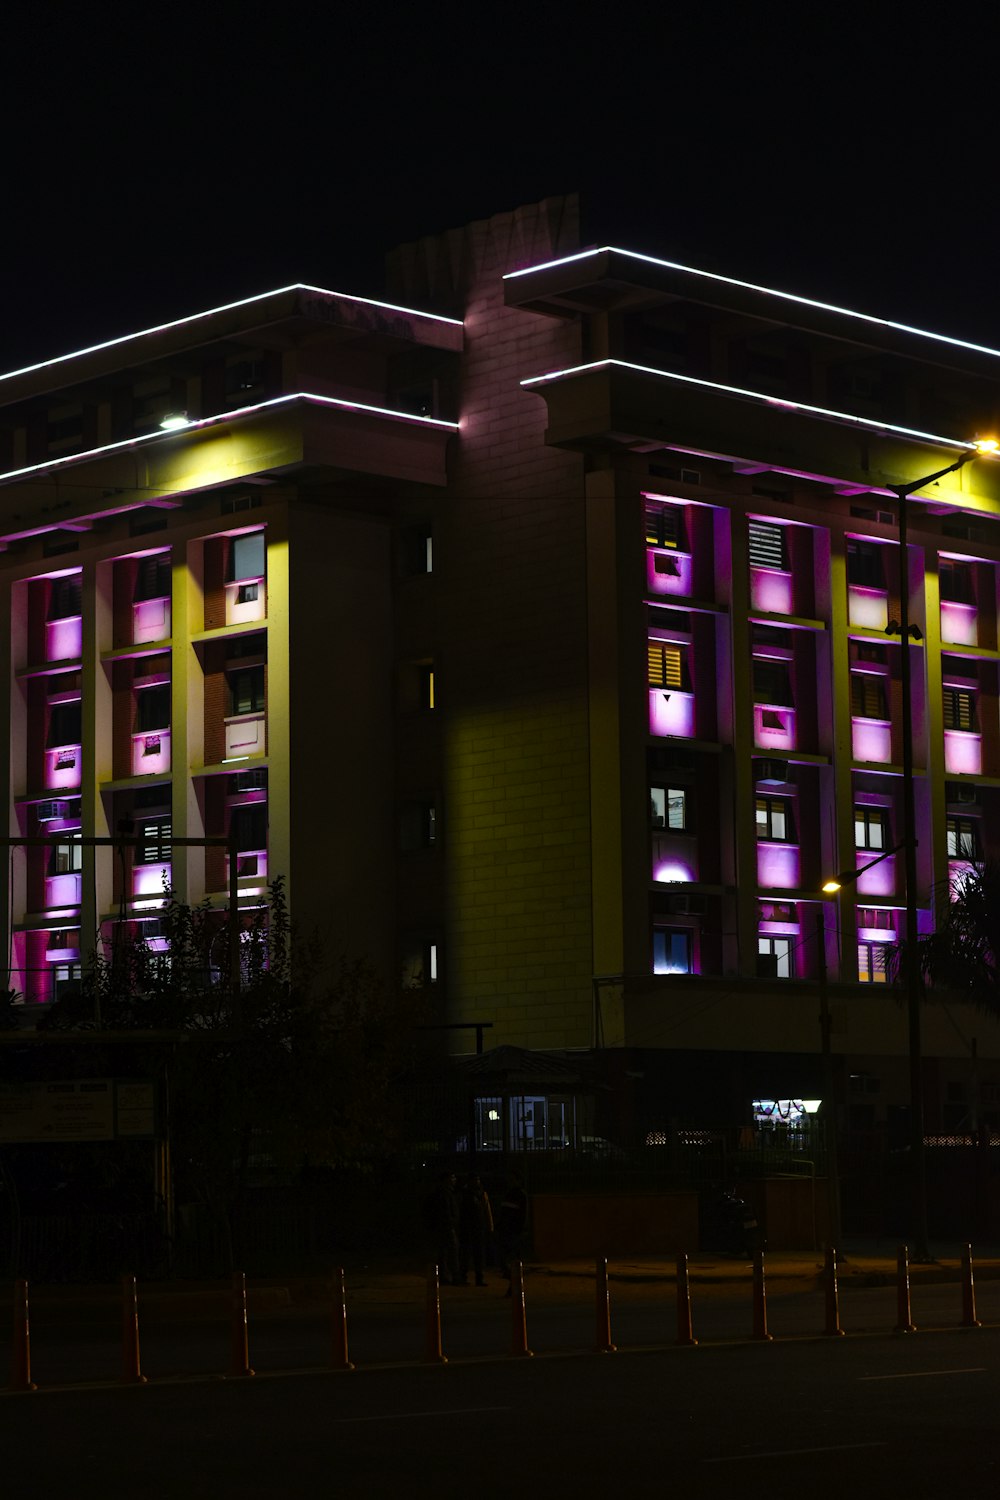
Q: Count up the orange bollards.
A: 12